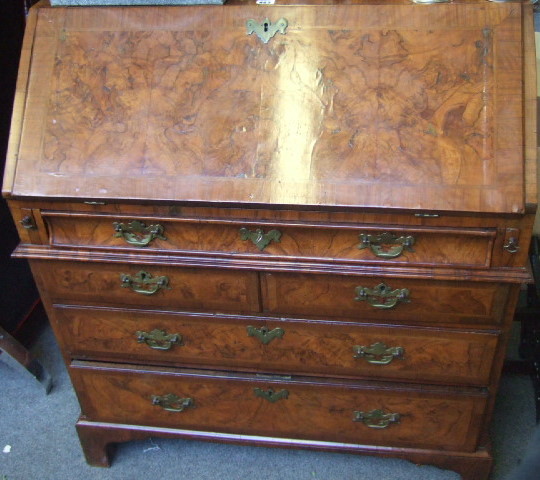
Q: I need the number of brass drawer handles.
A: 8